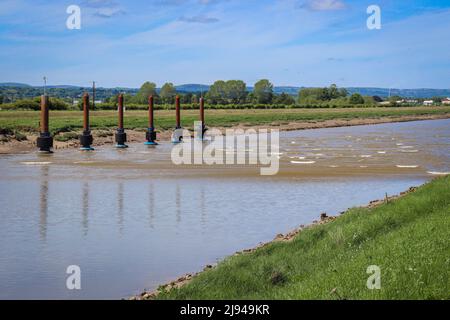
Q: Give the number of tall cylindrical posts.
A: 6